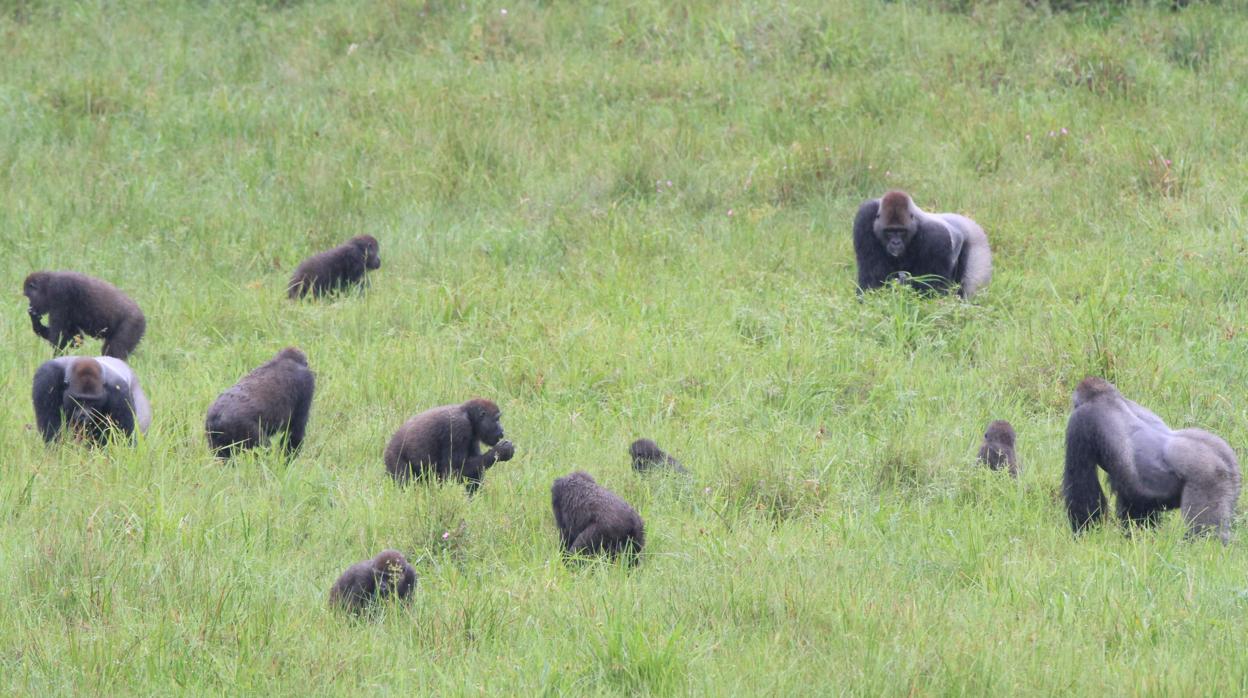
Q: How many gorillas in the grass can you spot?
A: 11